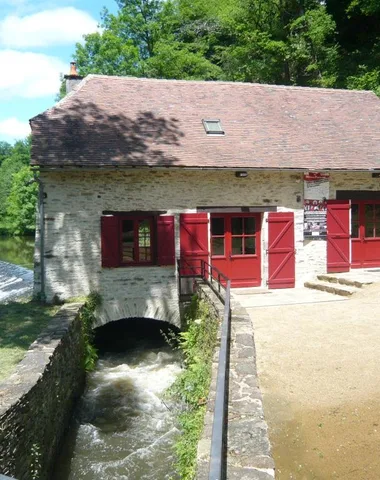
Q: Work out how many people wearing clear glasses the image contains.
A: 0